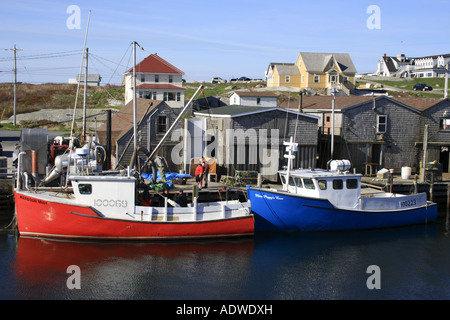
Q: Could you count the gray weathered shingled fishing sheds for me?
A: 4